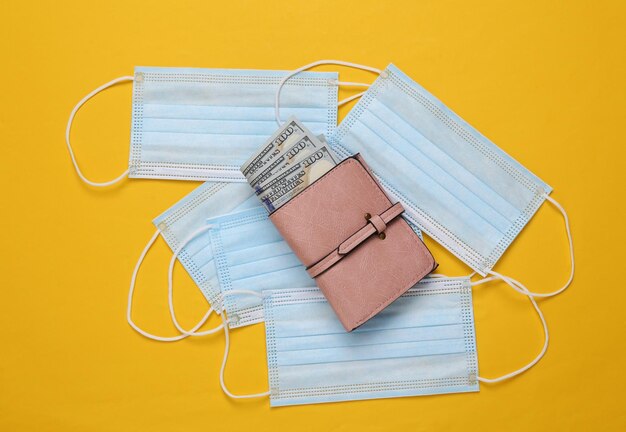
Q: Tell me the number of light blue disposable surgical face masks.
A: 5